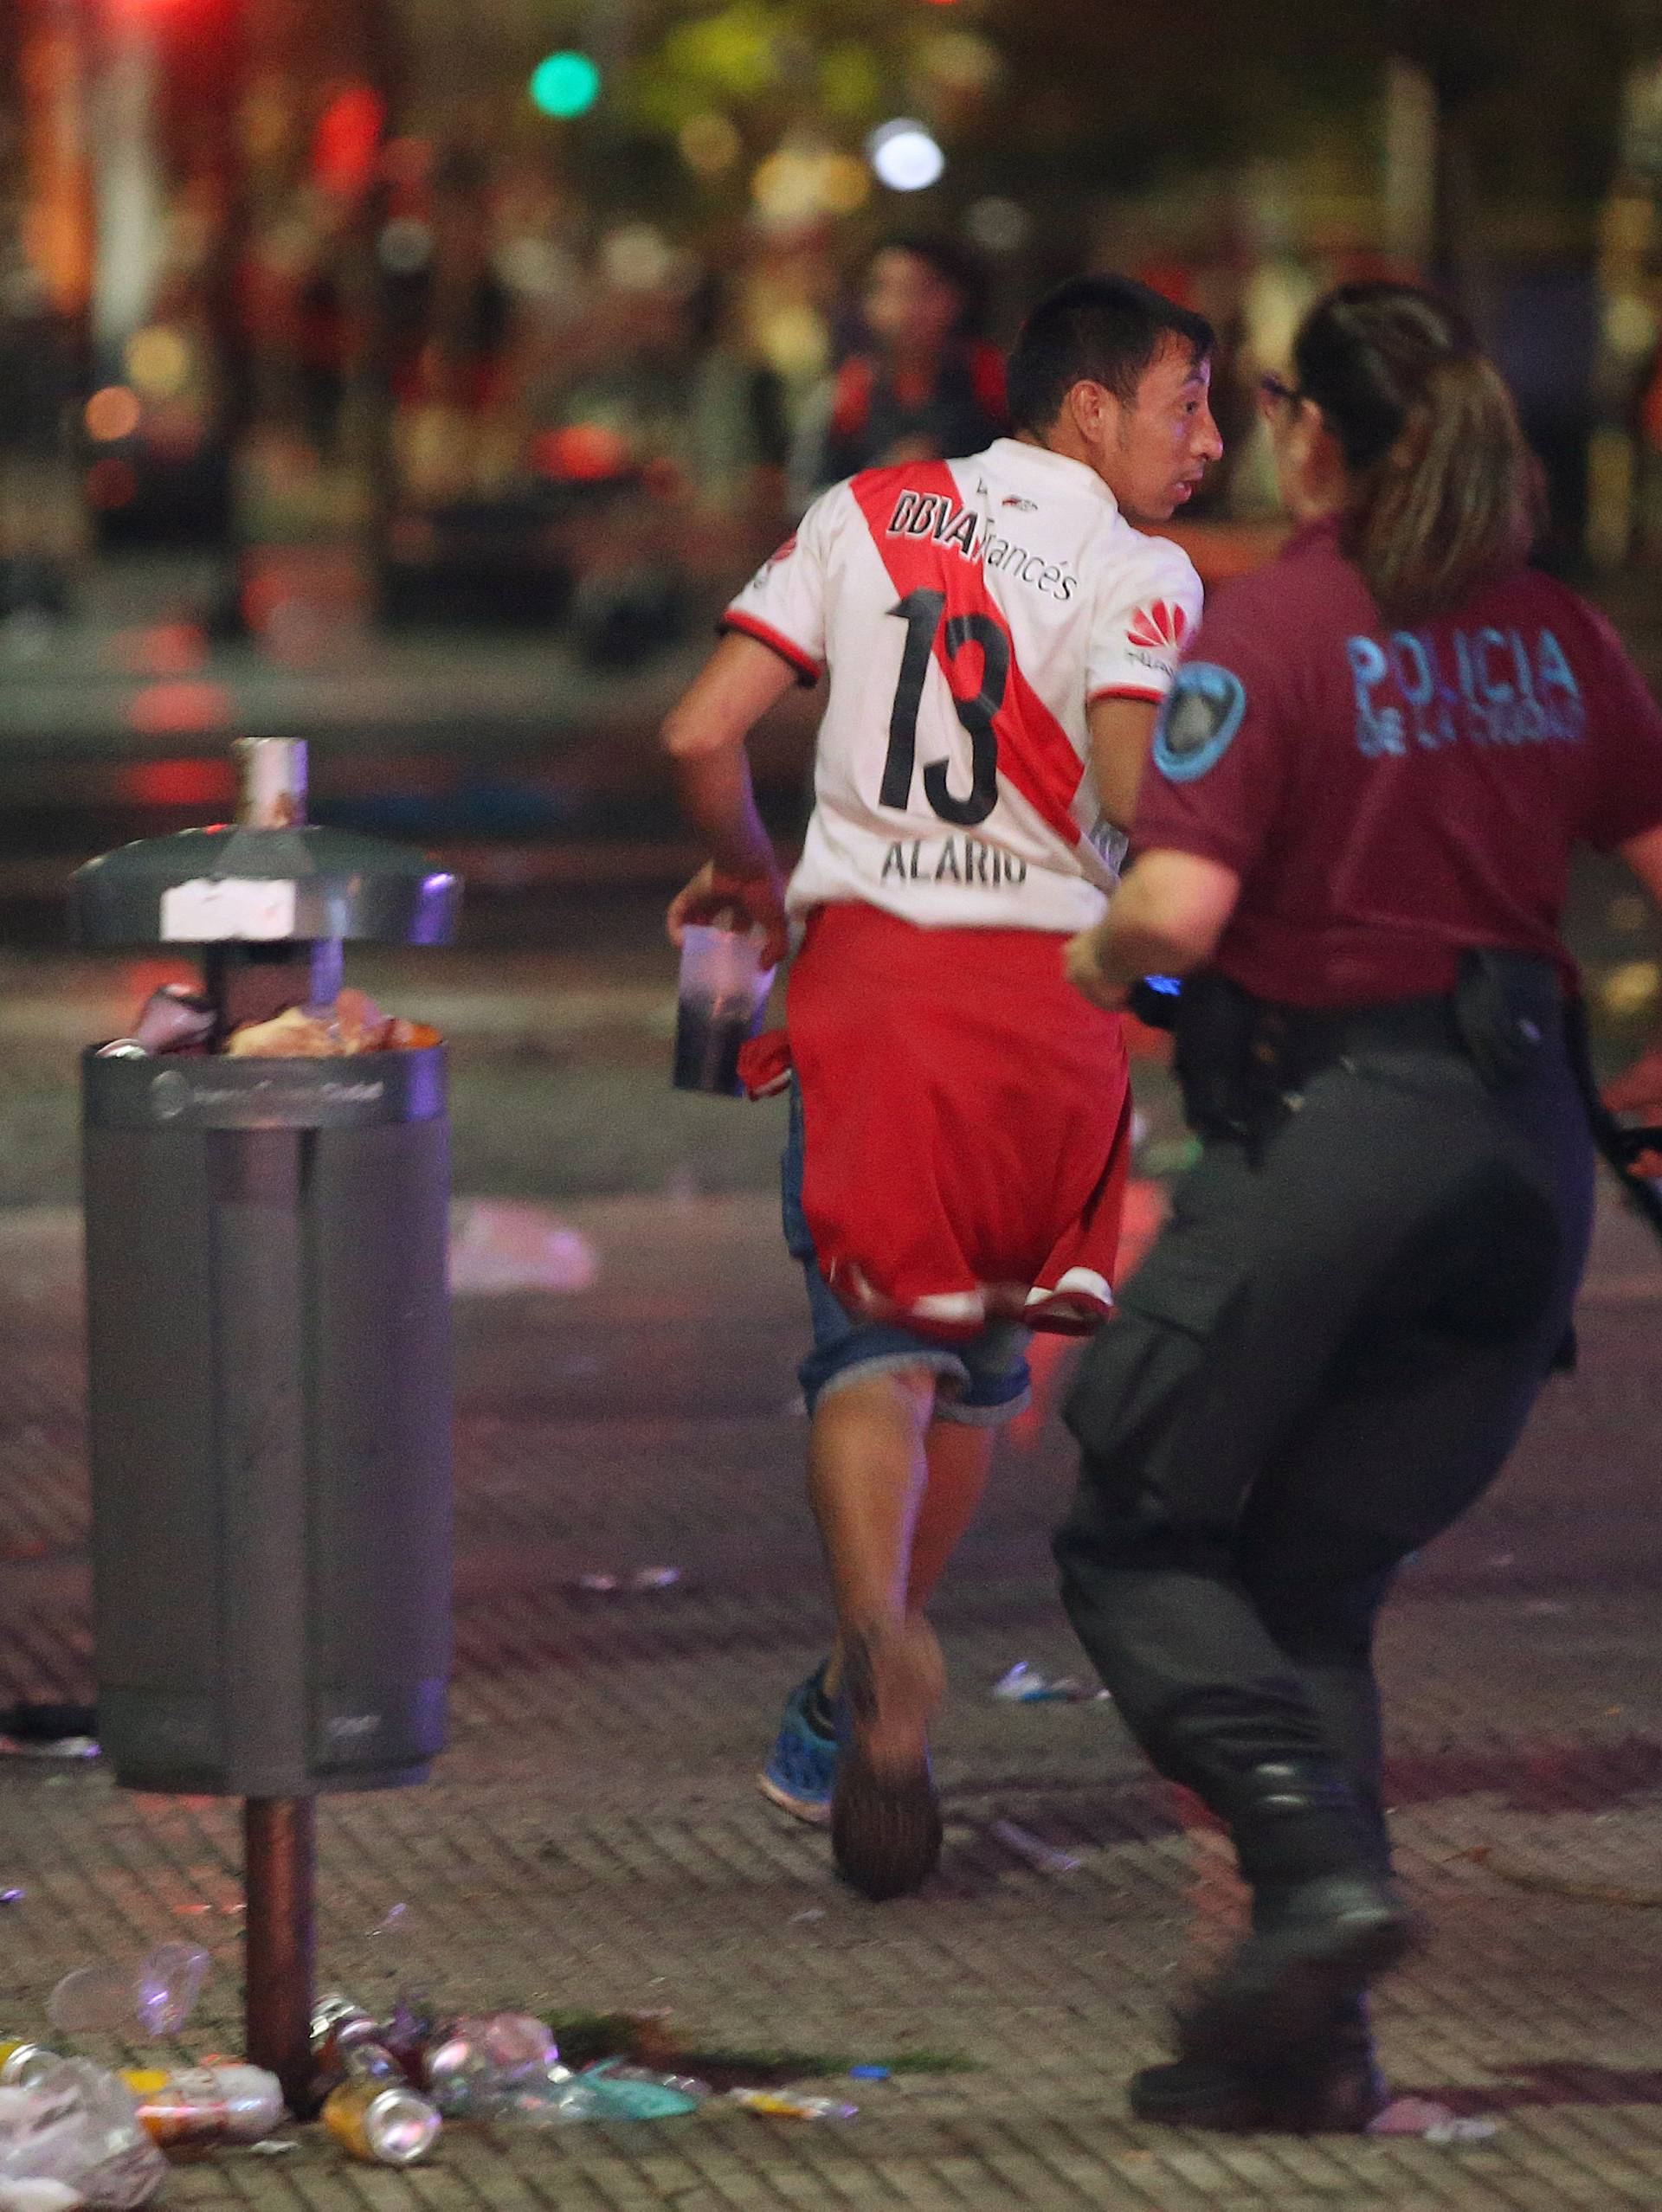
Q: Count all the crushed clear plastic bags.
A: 1